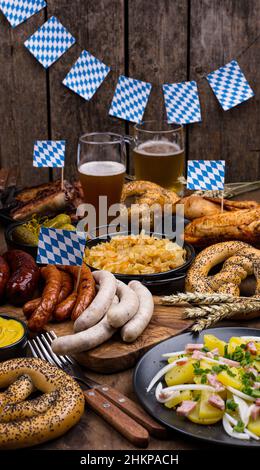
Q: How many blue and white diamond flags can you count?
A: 9